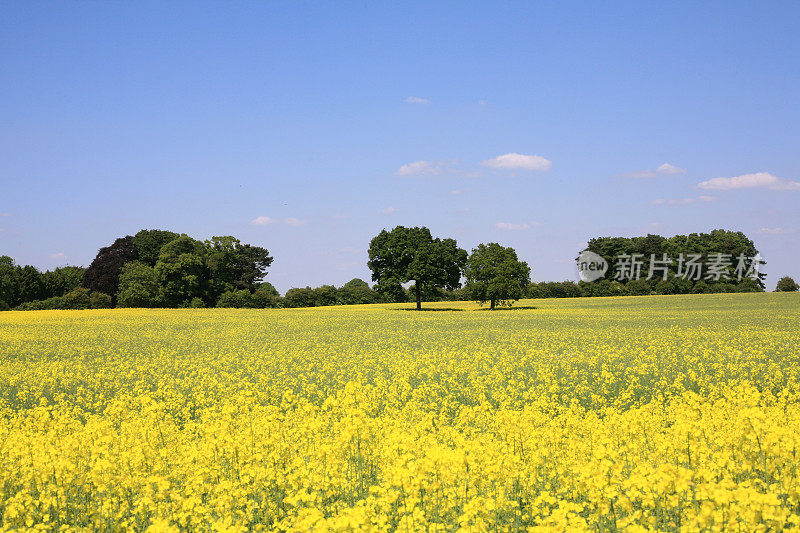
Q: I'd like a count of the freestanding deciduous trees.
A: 2